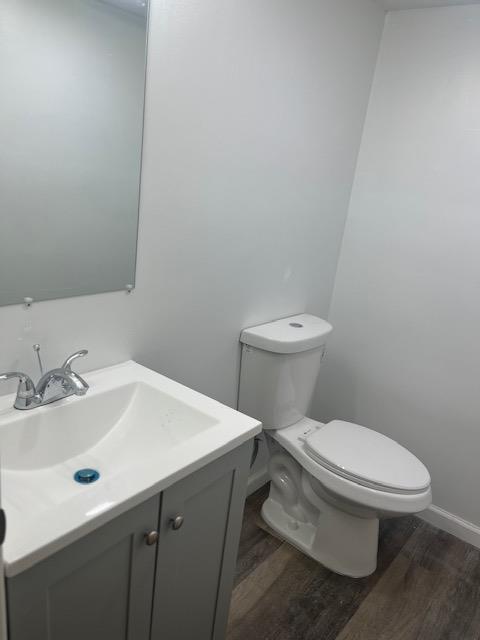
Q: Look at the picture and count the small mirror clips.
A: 2